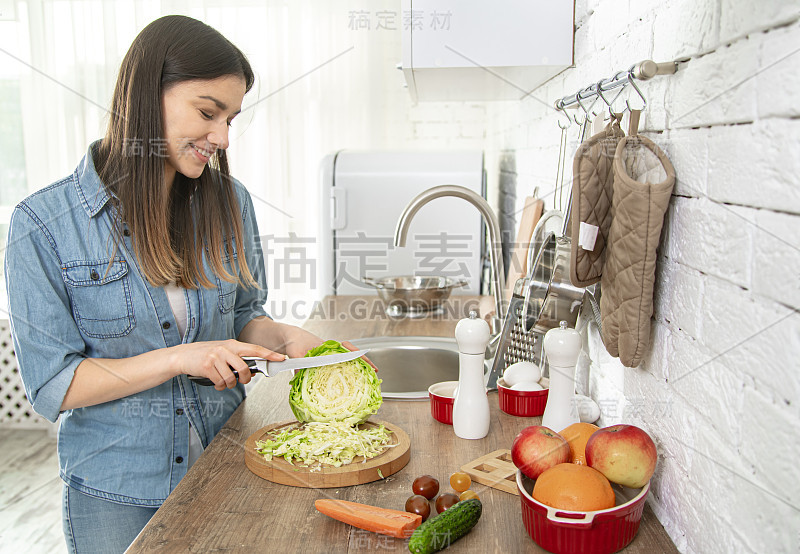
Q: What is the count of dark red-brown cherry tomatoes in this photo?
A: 3